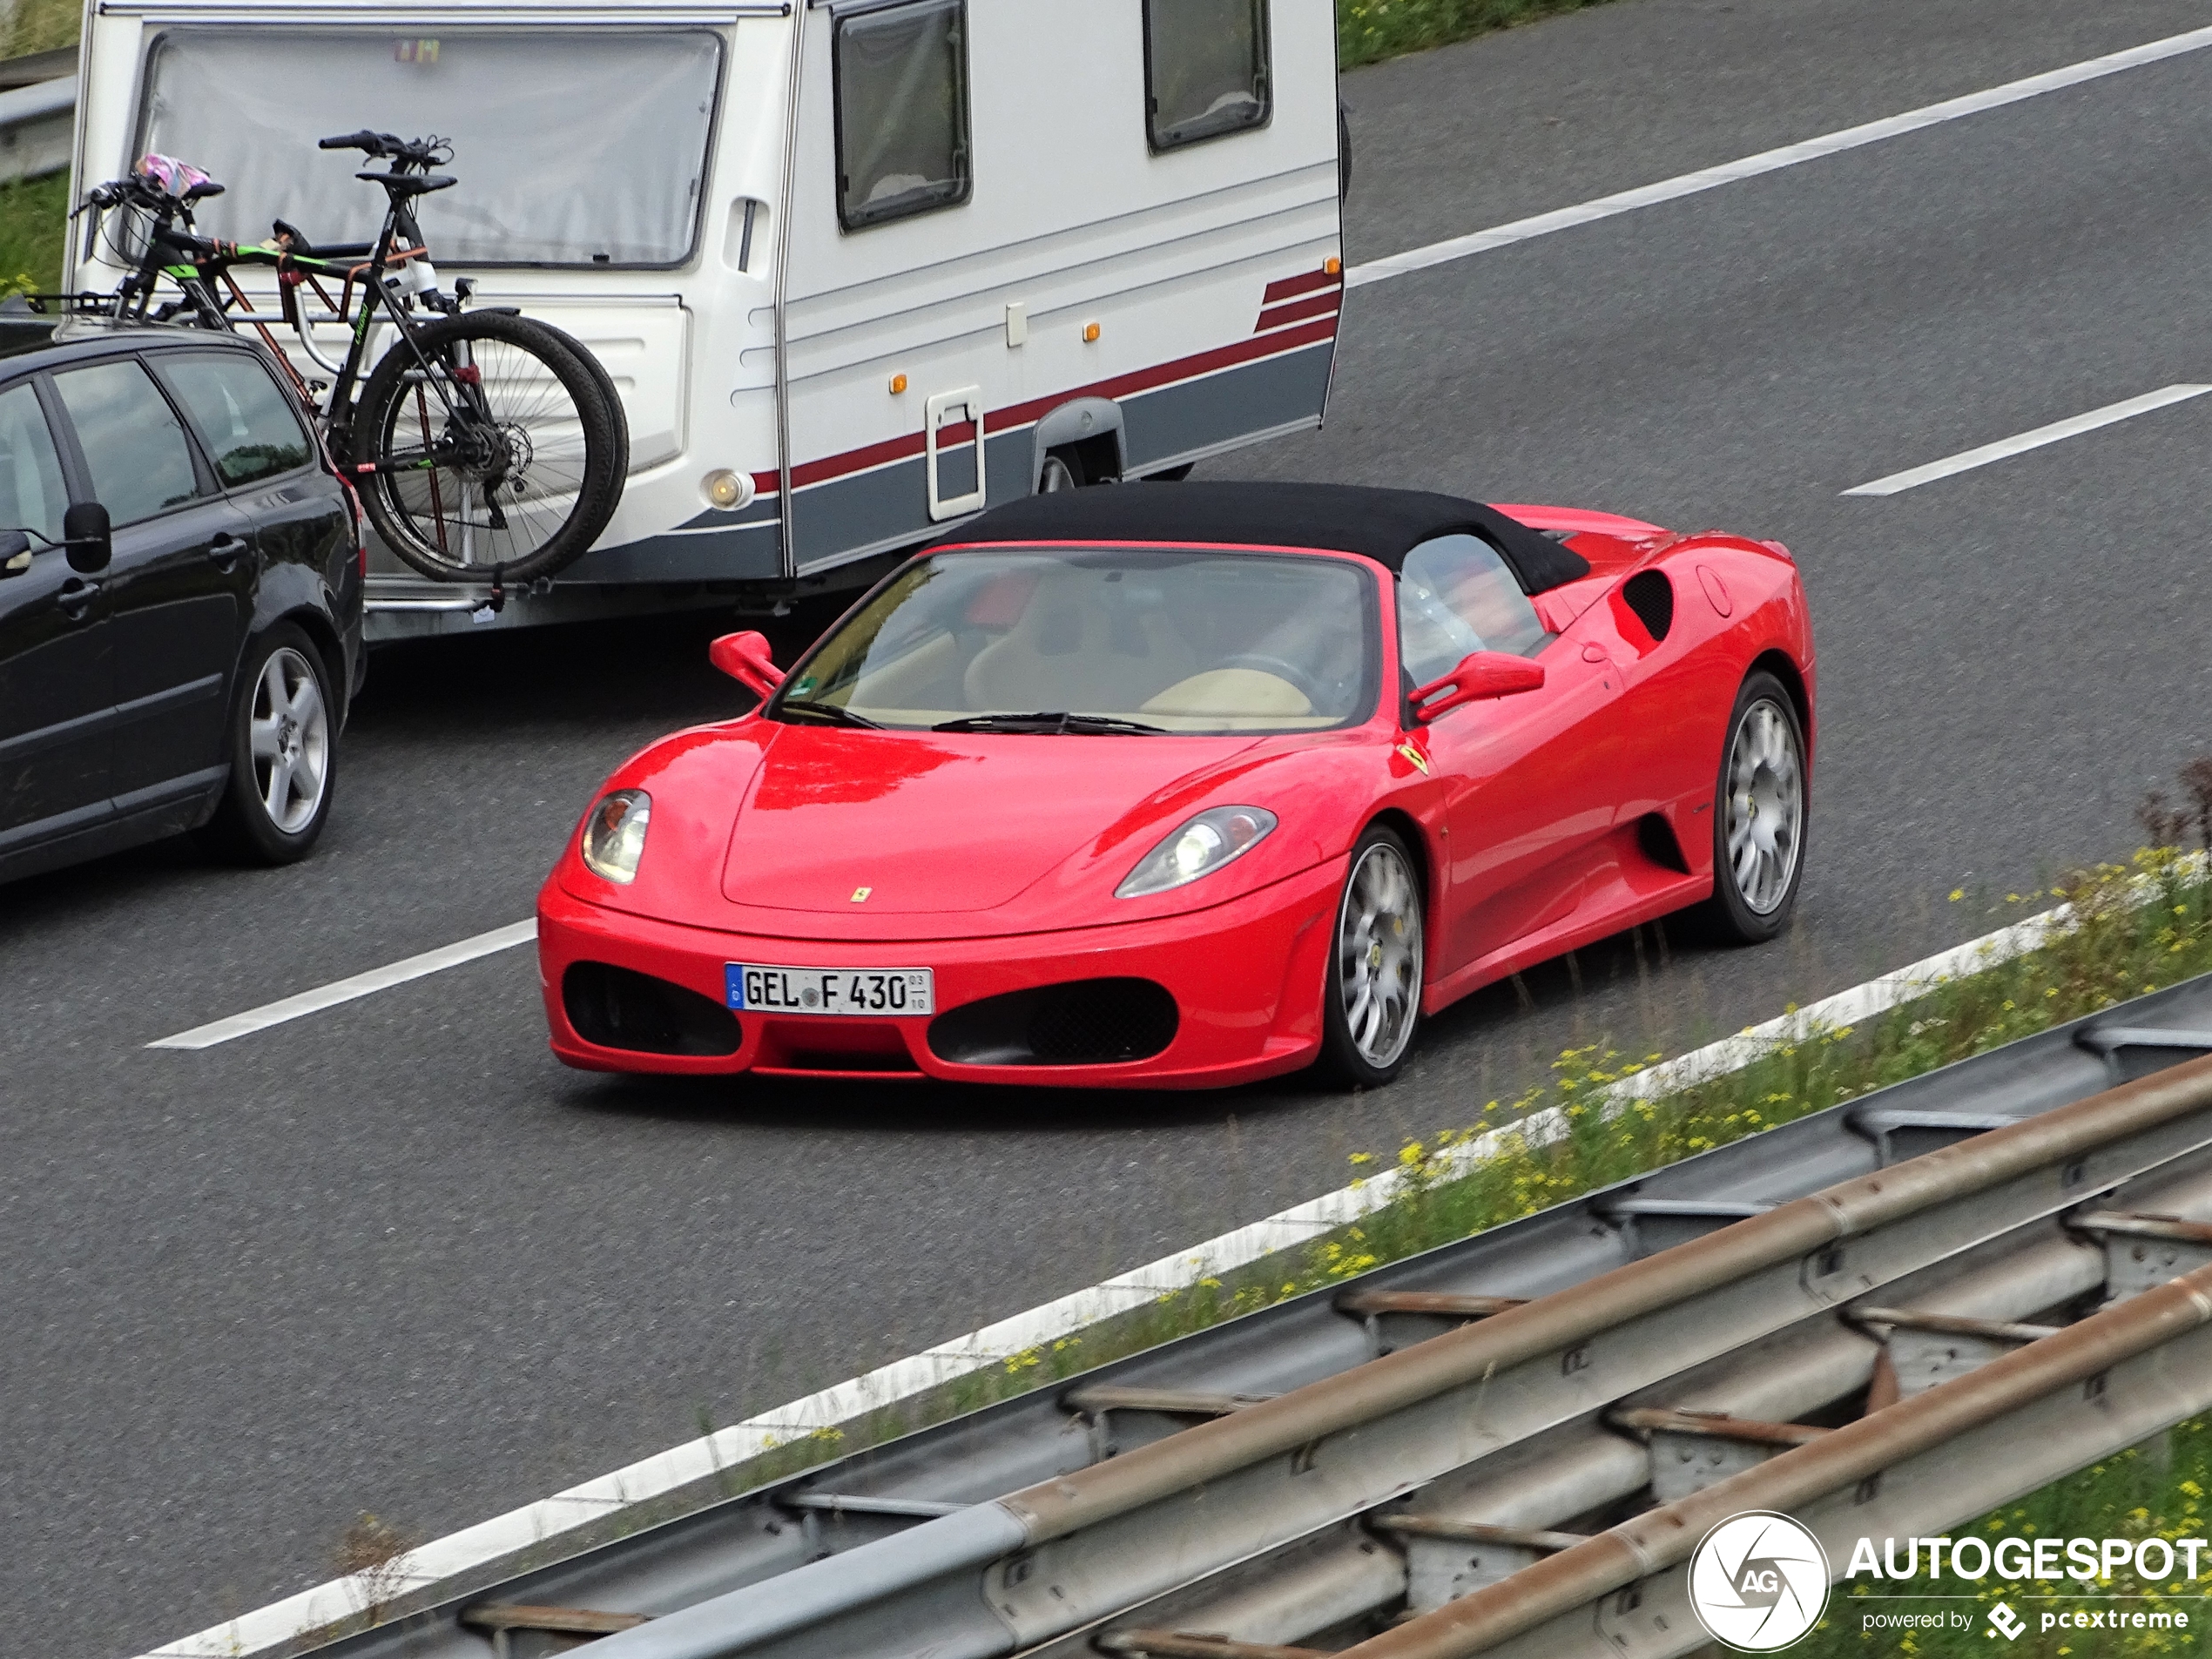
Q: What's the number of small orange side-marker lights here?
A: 3